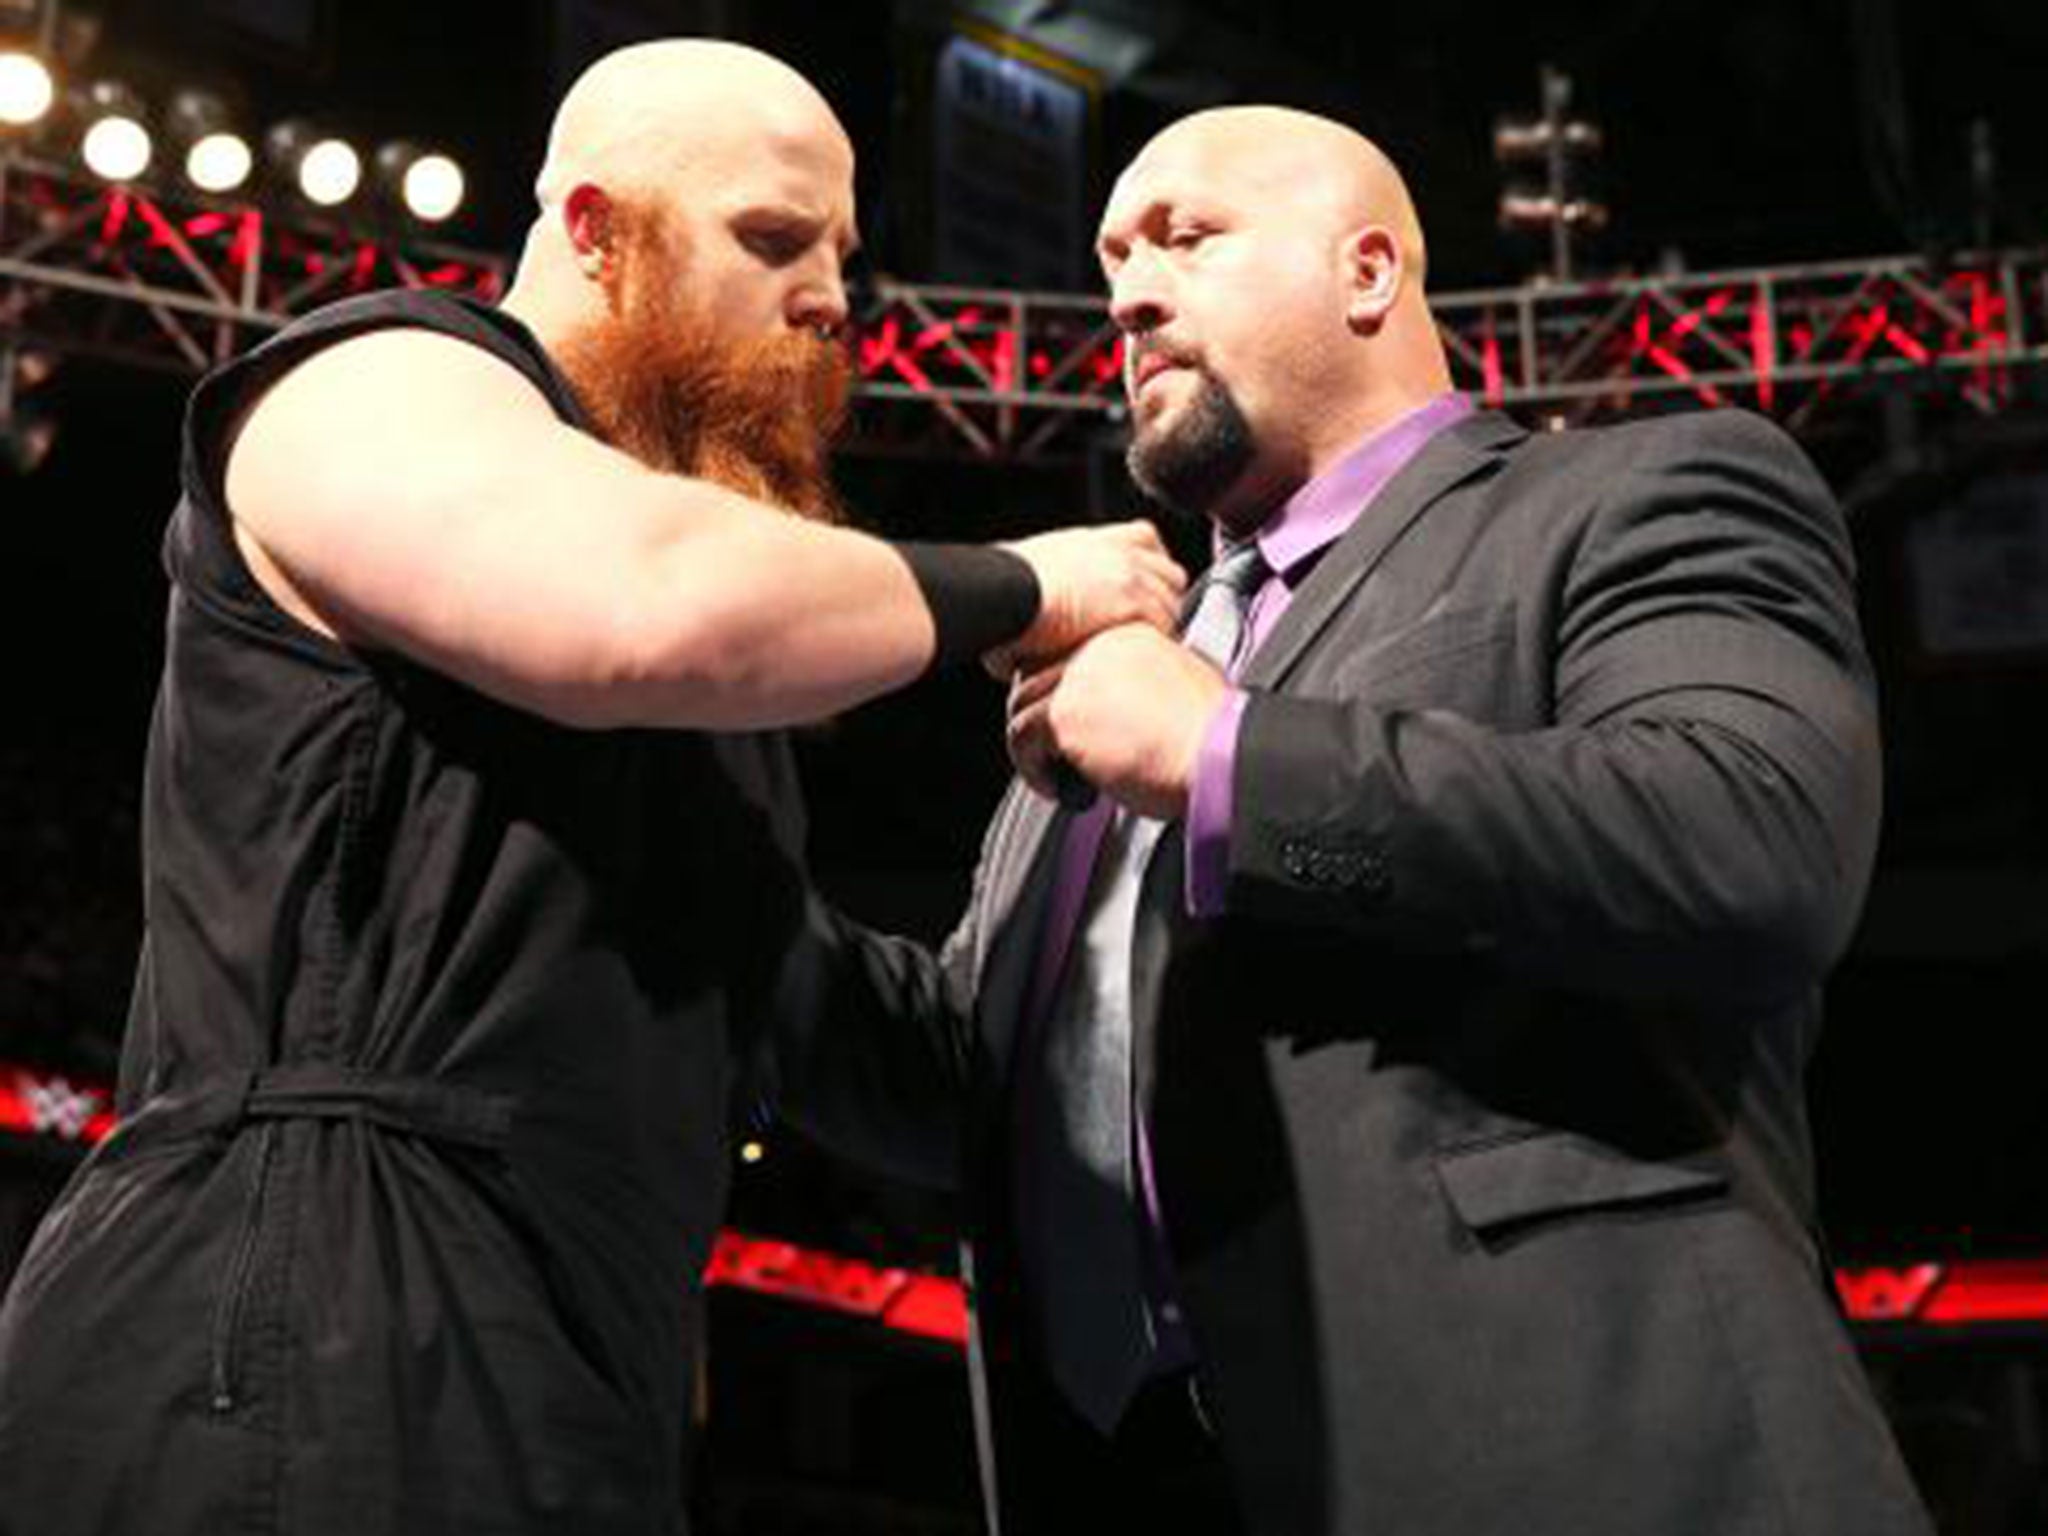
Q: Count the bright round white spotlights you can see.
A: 5